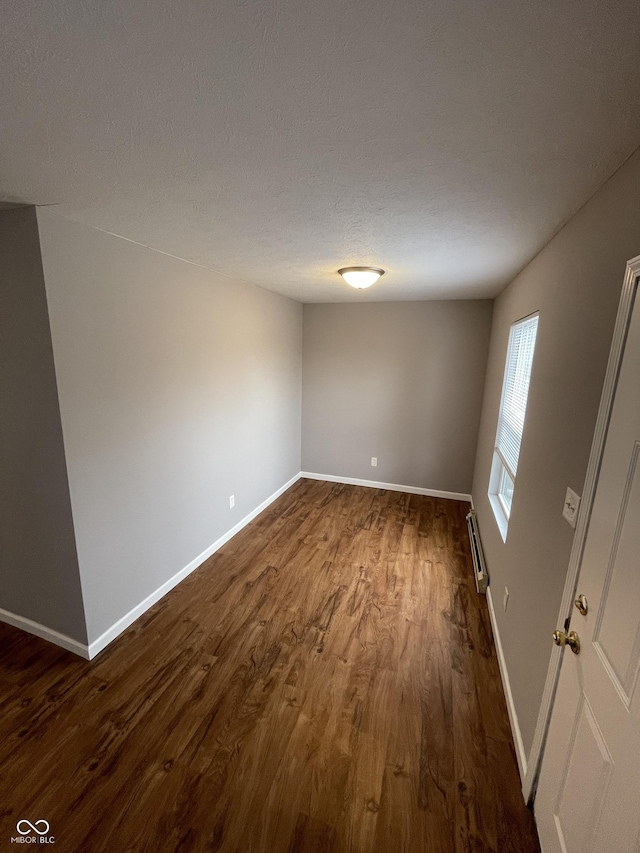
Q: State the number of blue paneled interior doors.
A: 0